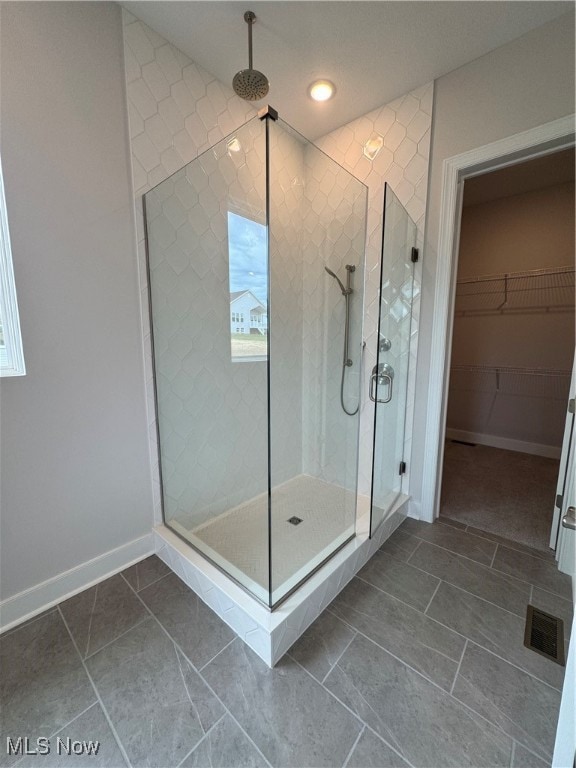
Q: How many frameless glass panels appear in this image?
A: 3